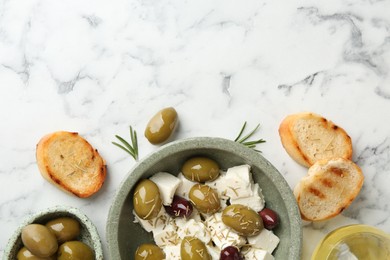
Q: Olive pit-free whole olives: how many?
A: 14